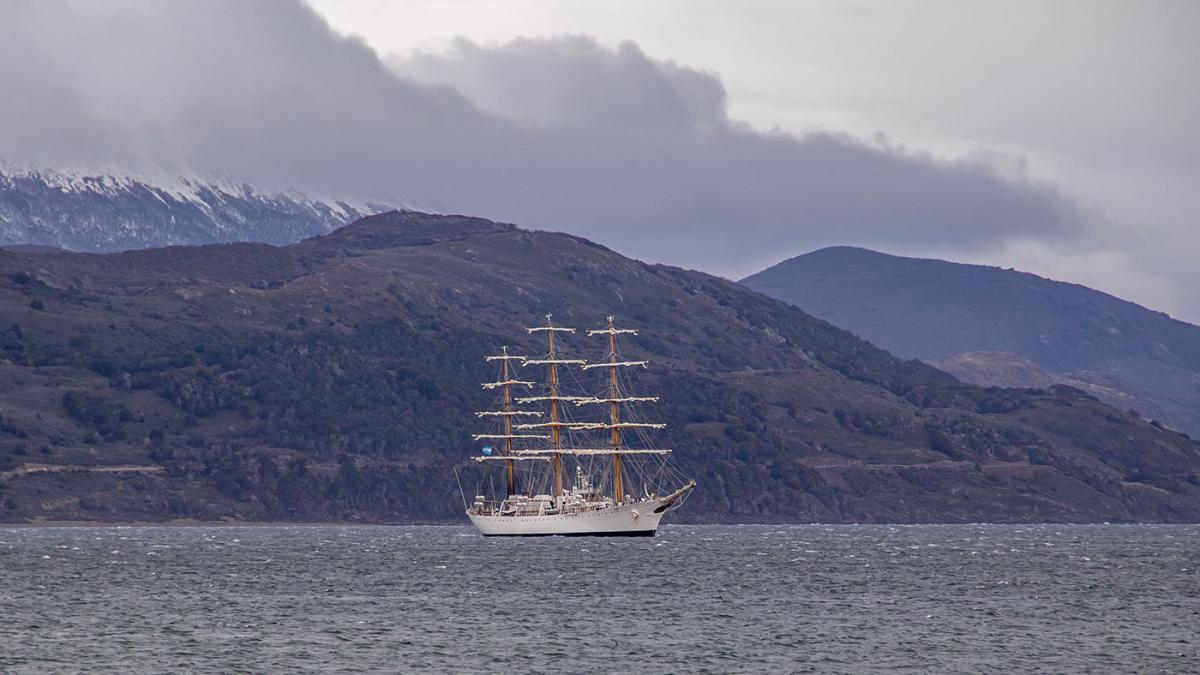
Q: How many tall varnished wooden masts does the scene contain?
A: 3